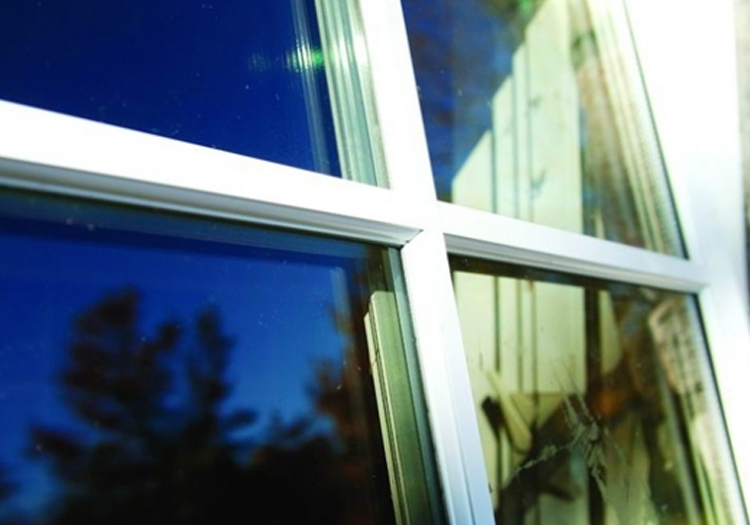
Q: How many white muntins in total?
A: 2